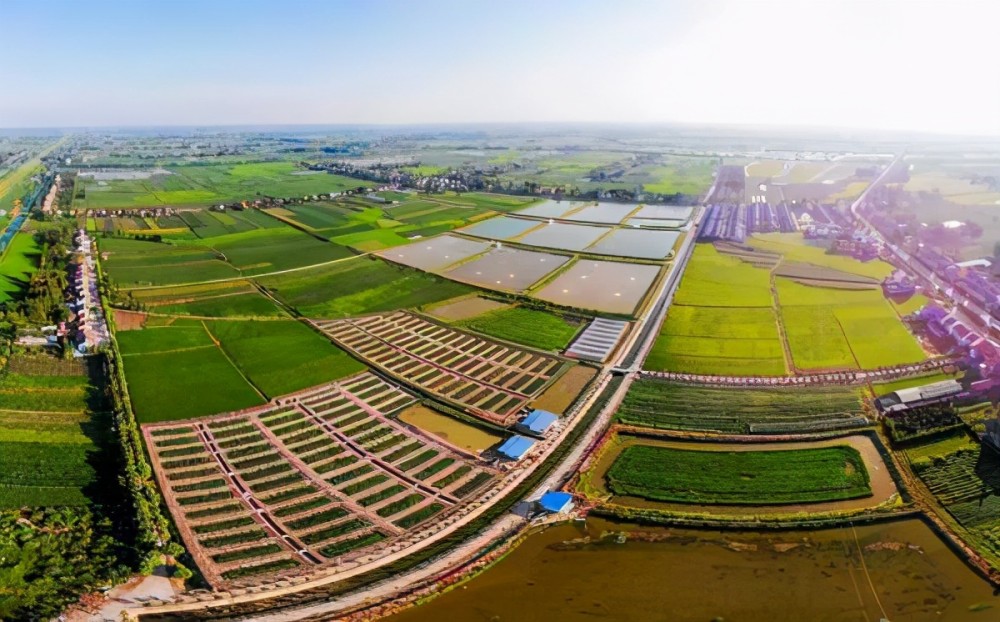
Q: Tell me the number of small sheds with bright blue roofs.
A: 3